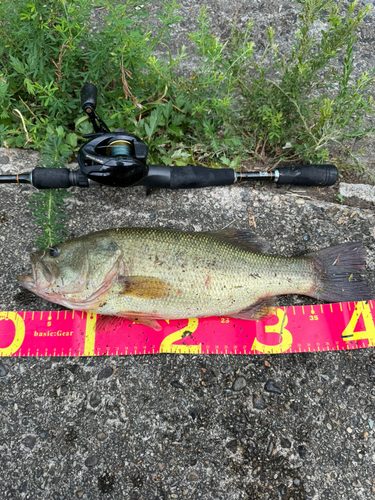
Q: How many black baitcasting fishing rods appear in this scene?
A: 1